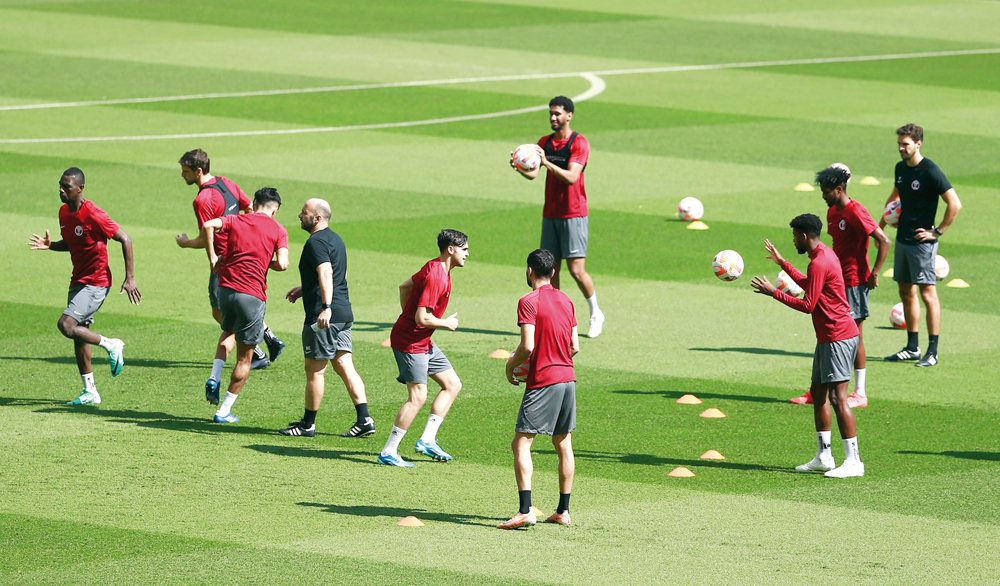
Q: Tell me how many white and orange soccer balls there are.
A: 9